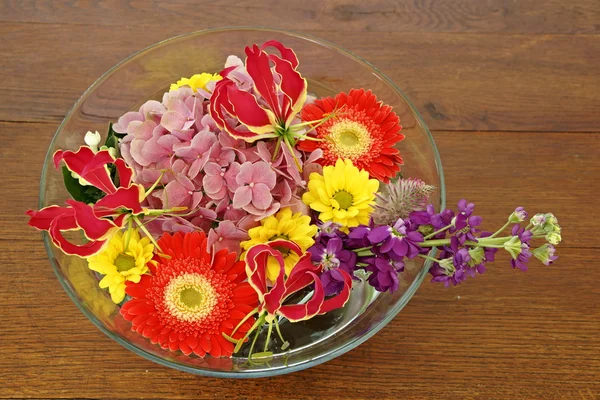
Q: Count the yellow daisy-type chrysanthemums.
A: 4